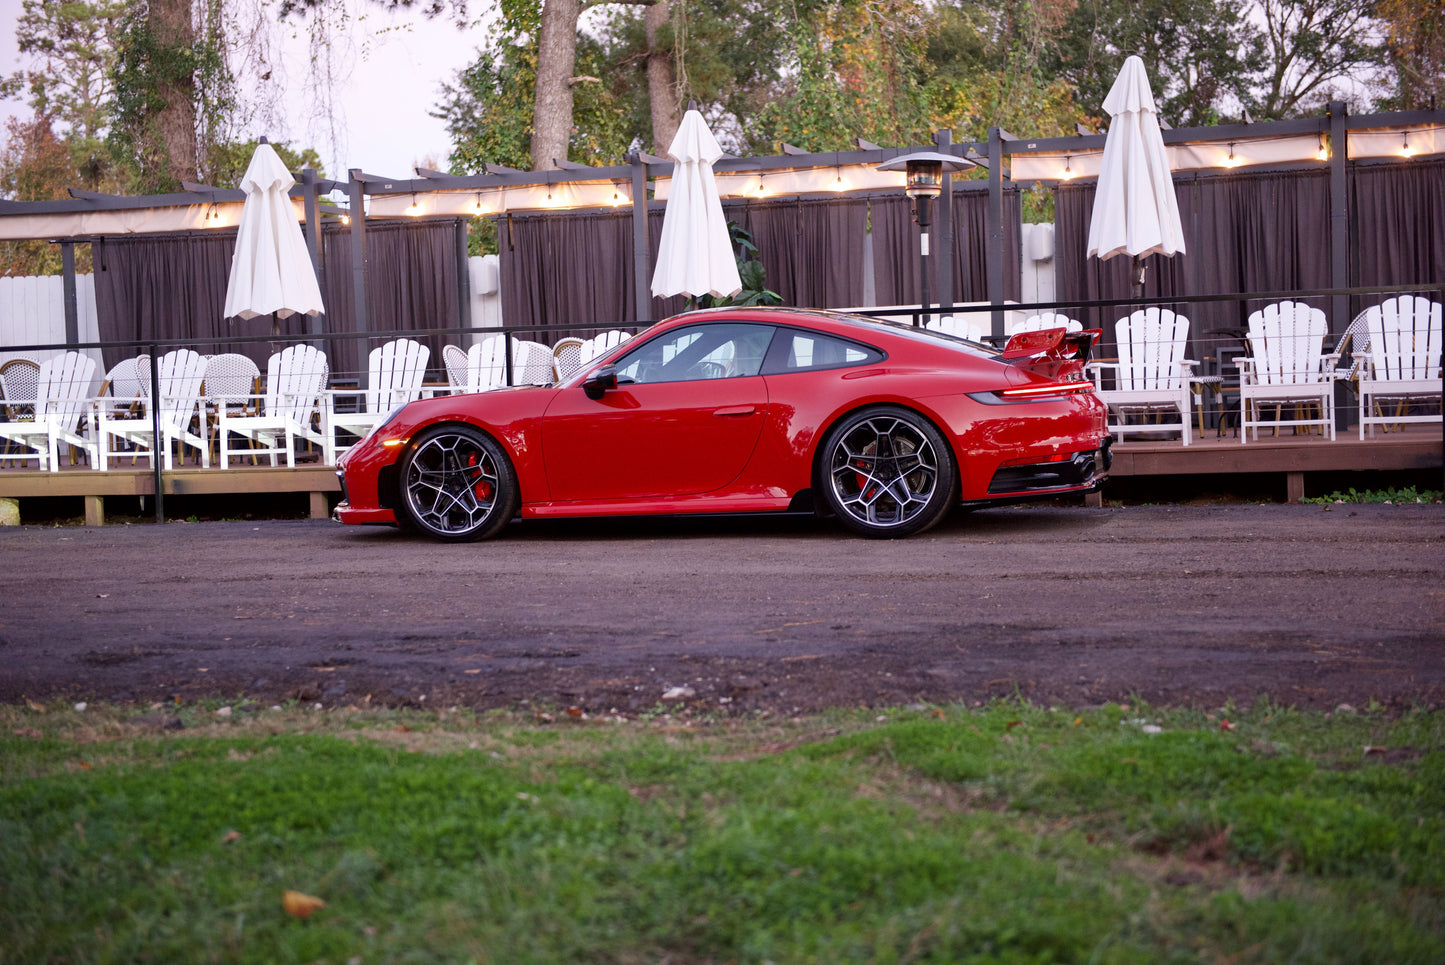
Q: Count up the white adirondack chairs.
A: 11